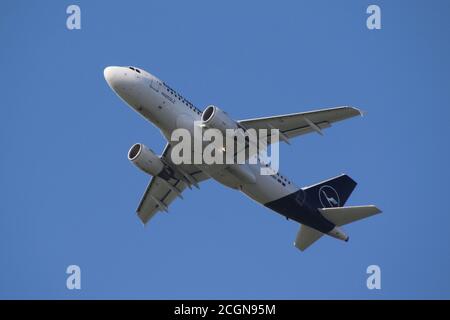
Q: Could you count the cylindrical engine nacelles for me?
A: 2